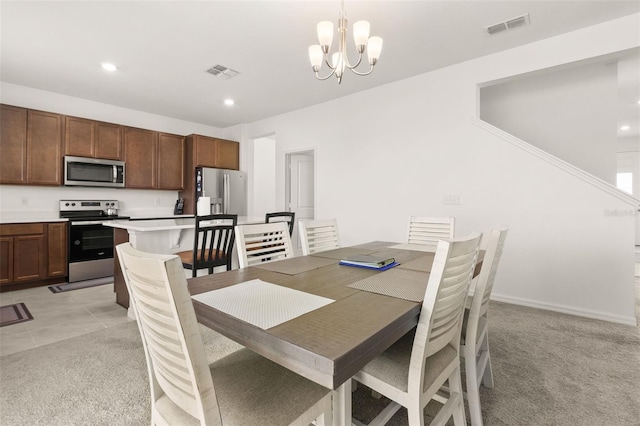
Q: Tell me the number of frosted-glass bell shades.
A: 5